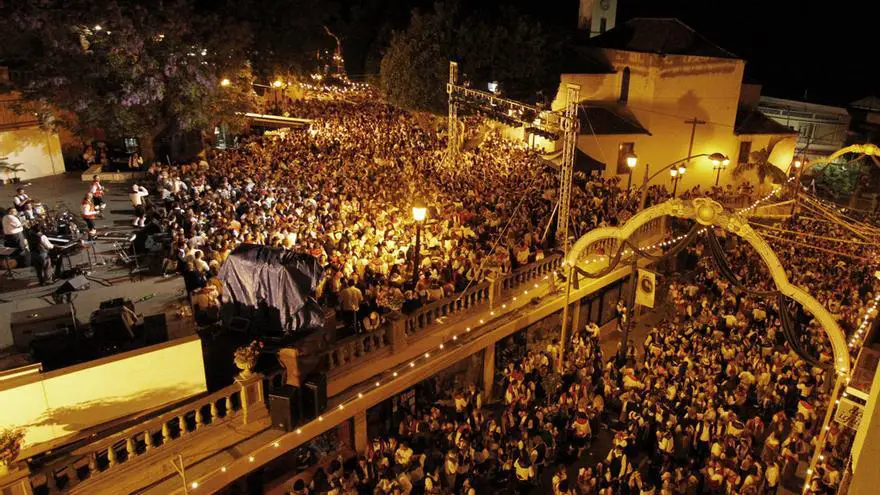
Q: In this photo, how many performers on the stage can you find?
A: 7